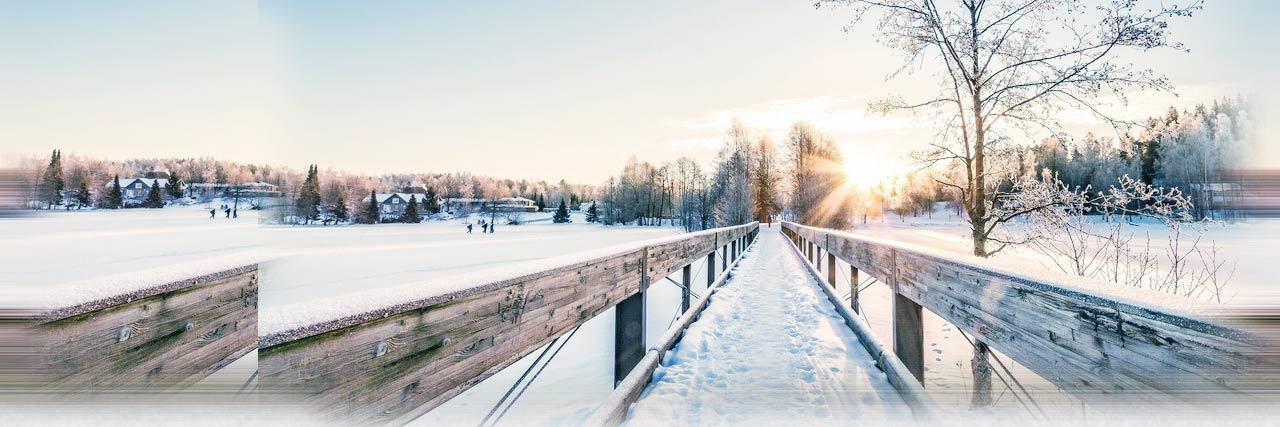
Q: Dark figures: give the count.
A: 6